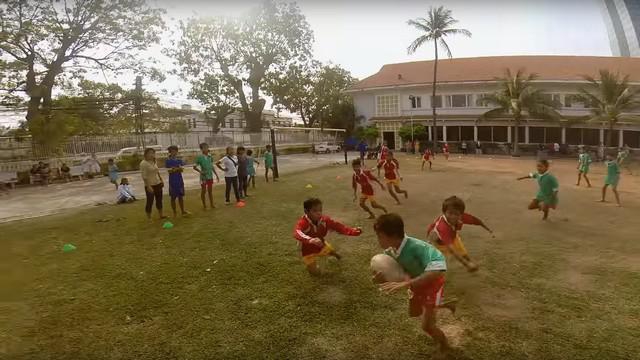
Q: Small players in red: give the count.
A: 7